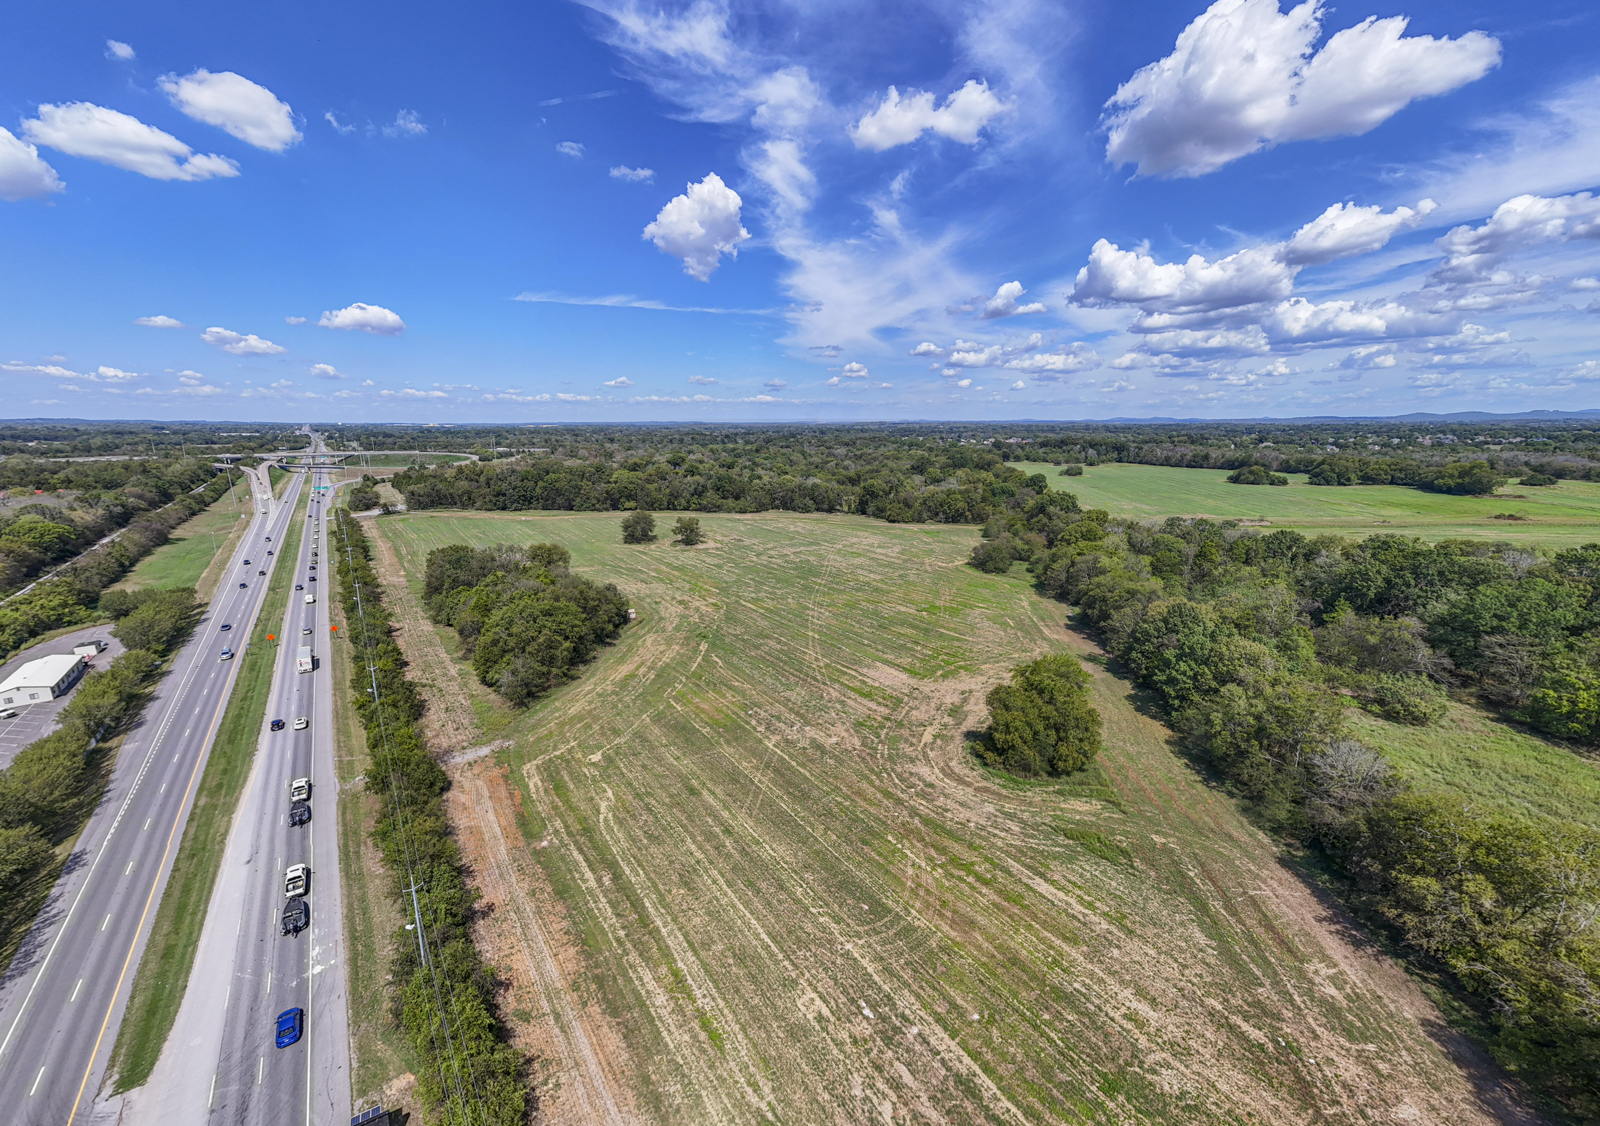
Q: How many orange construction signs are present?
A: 2